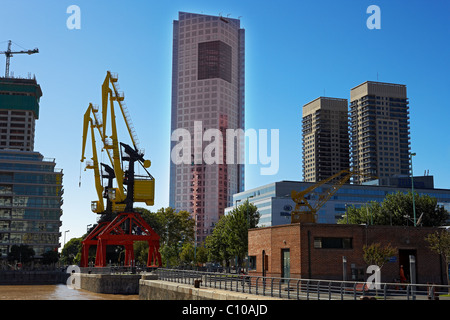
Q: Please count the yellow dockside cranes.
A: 3